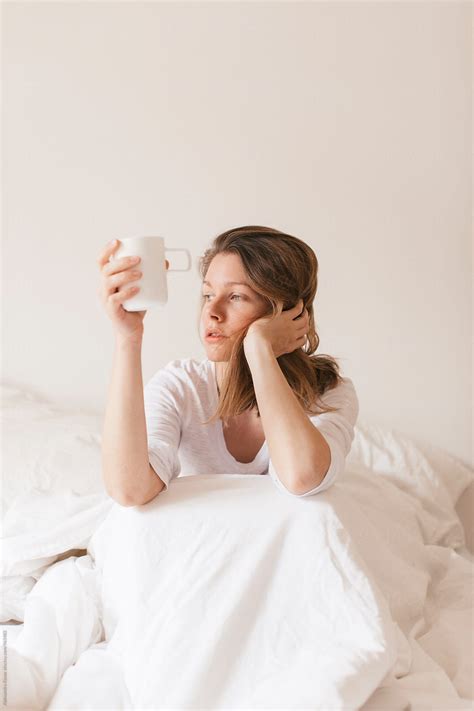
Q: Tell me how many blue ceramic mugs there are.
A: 0